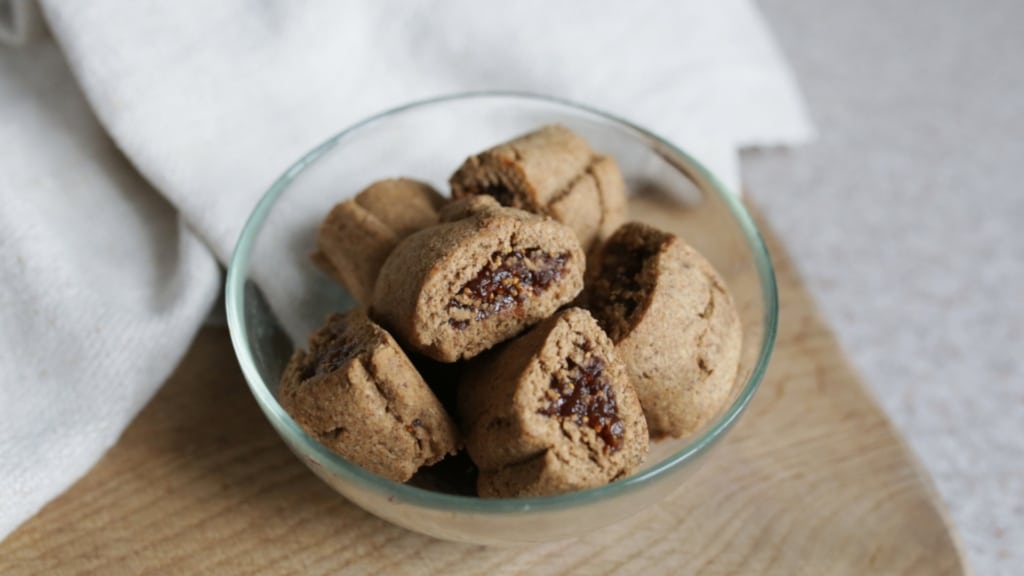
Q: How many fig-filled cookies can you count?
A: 6